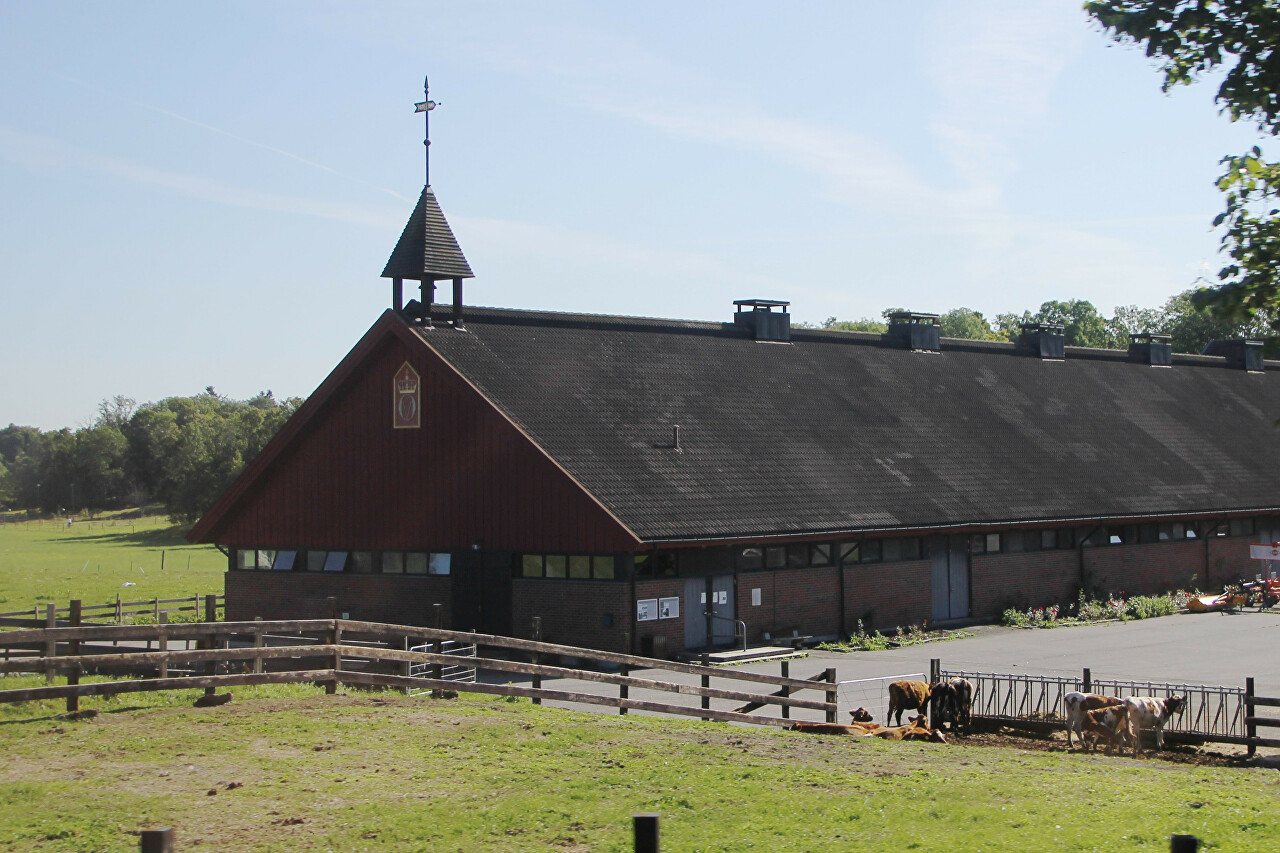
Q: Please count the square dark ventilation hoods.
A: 5